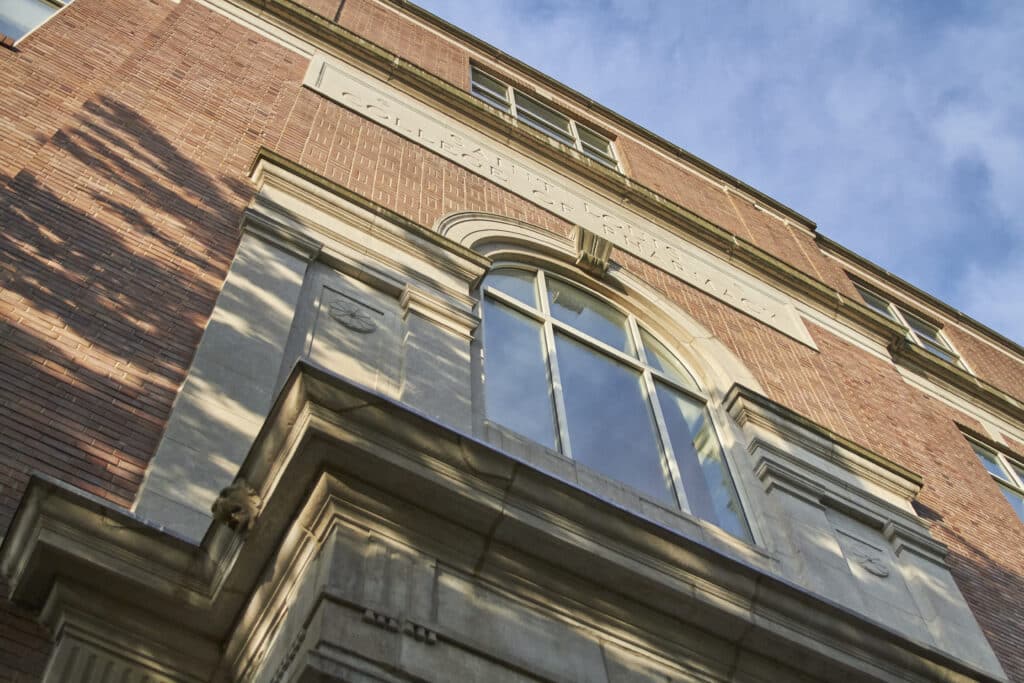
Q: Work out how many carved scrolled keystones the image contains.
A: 1